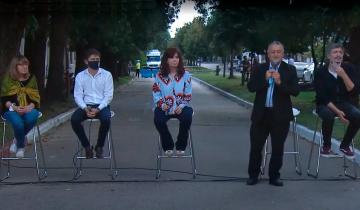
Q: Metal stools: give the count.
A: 5